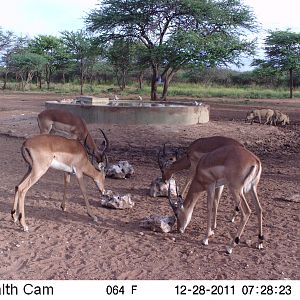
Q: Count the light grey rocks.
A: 4